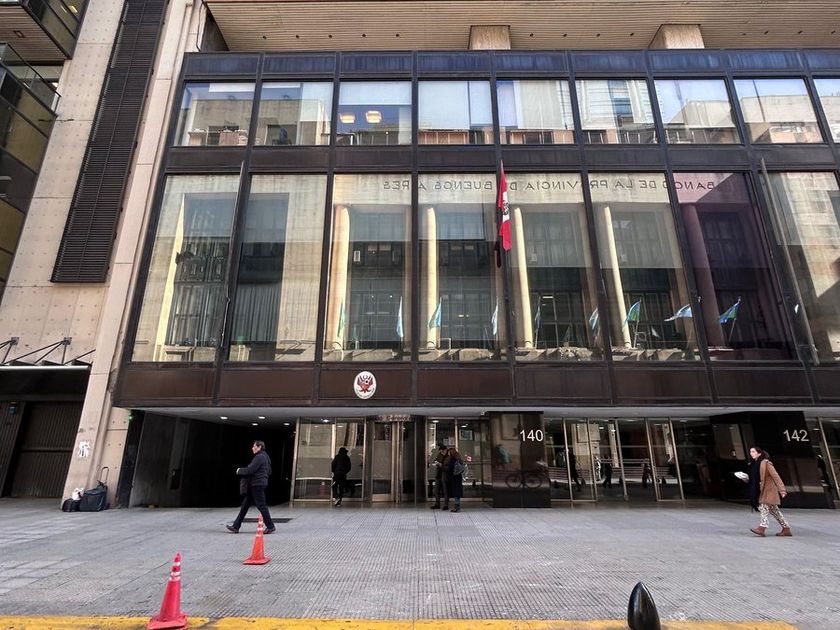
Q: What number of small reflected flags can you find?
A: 9